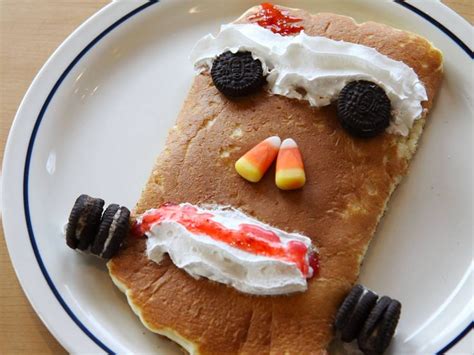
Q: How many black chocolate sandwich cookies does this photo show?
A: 6